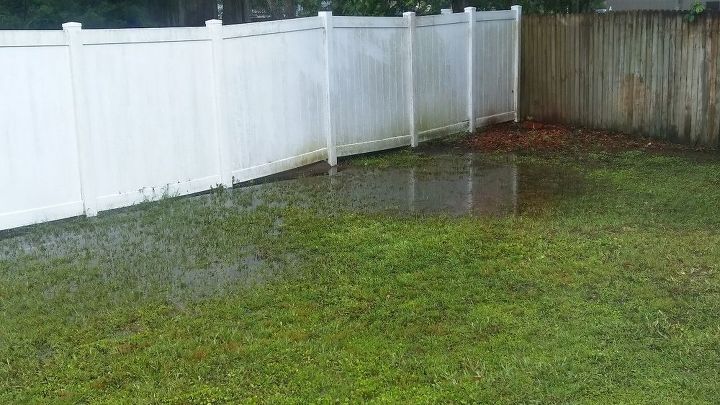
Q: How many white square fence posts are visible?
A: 6